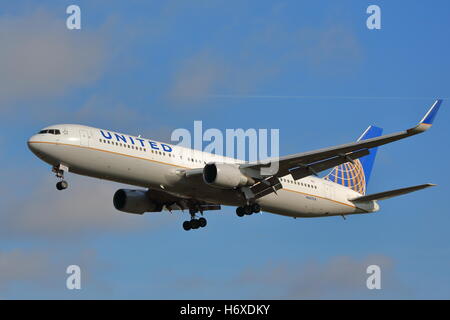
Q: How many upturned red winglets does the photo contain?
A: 0